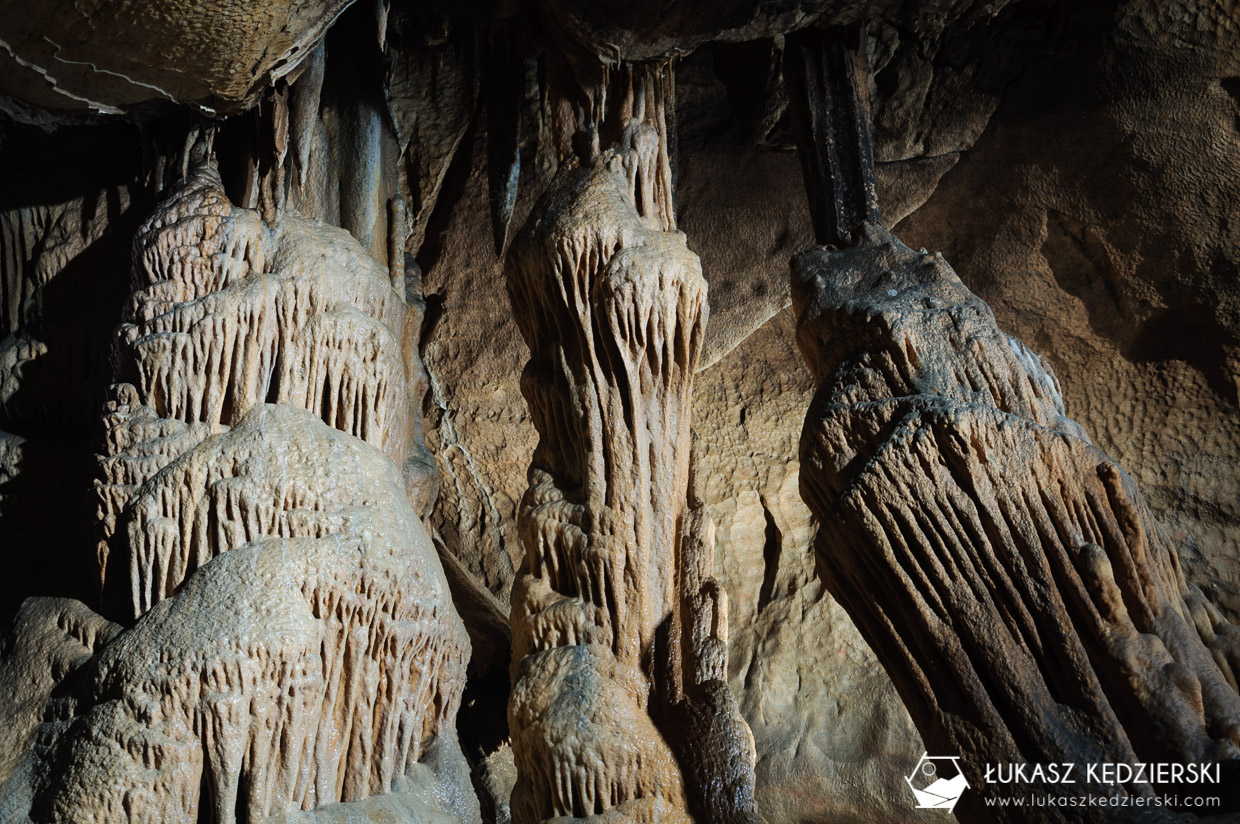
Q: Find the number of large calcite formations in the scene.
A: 3